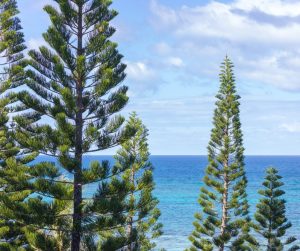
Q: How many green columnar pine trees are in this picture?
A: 5